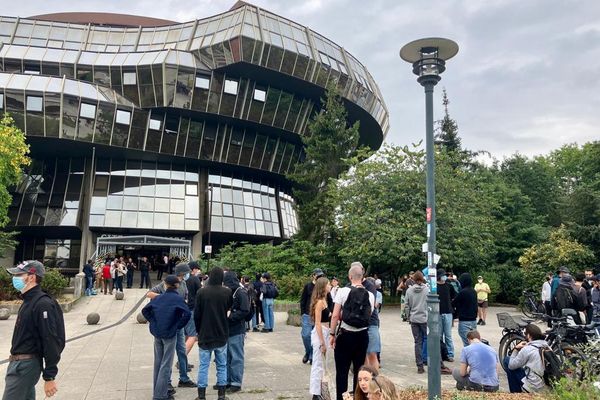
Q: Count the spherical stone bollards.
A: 4